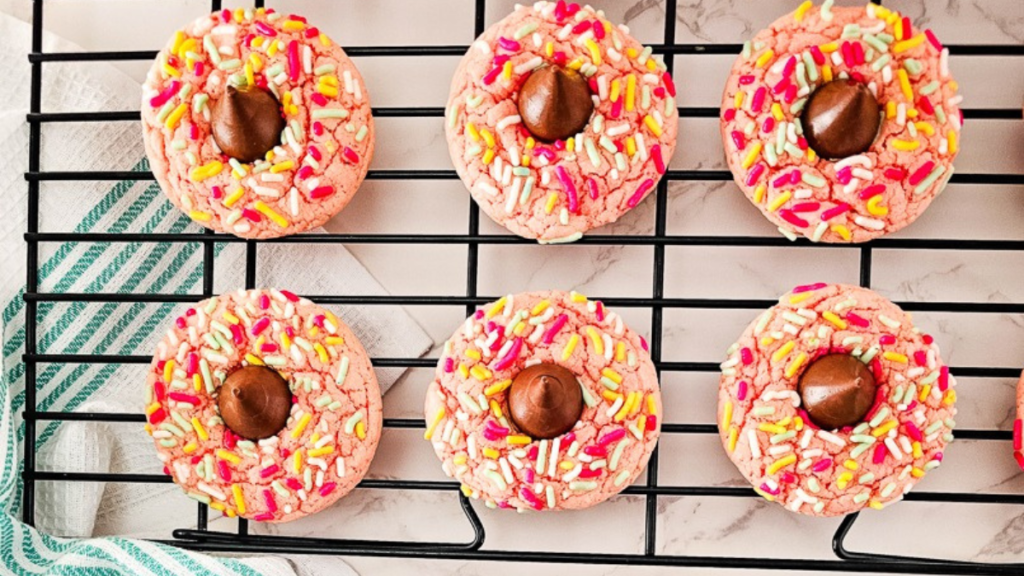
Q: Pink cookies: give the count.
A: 6